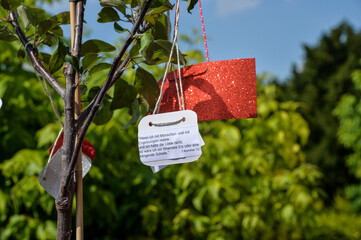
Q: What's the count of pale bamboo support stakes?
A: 1